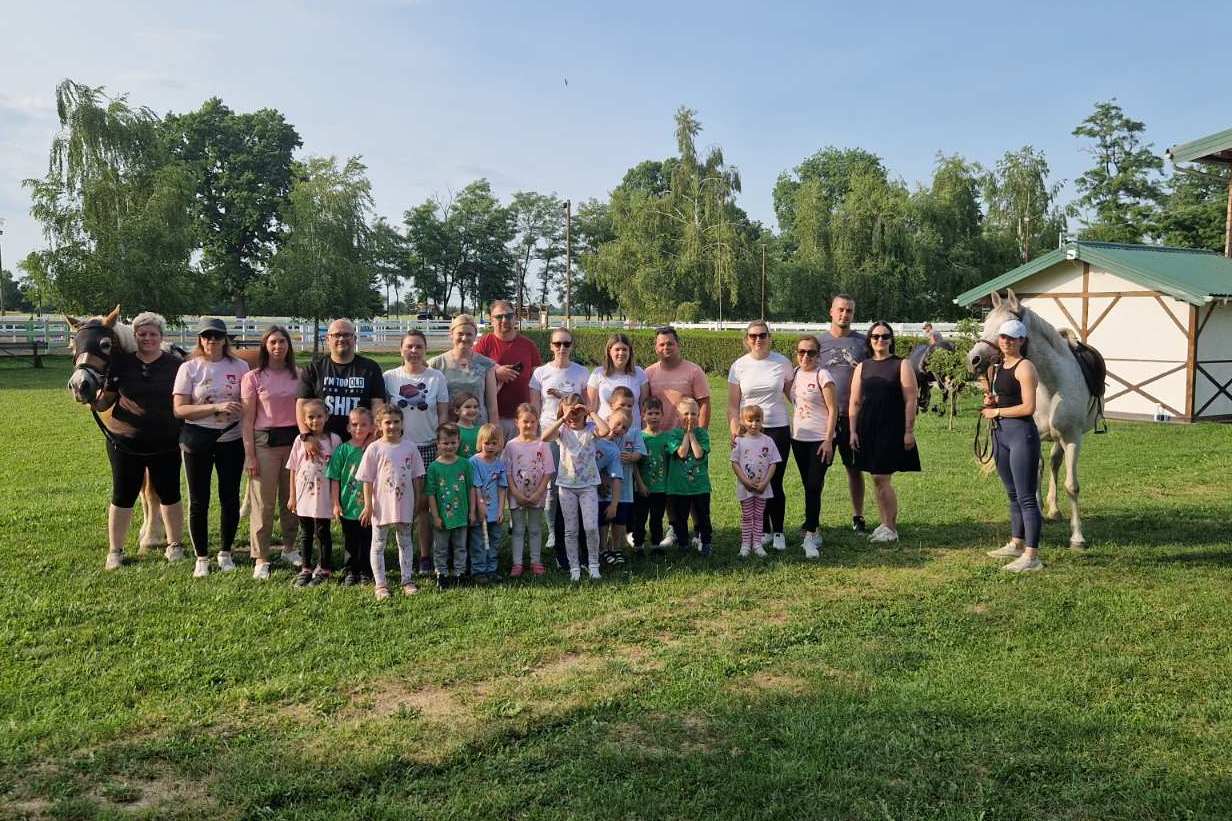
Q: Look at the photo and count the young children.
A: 13